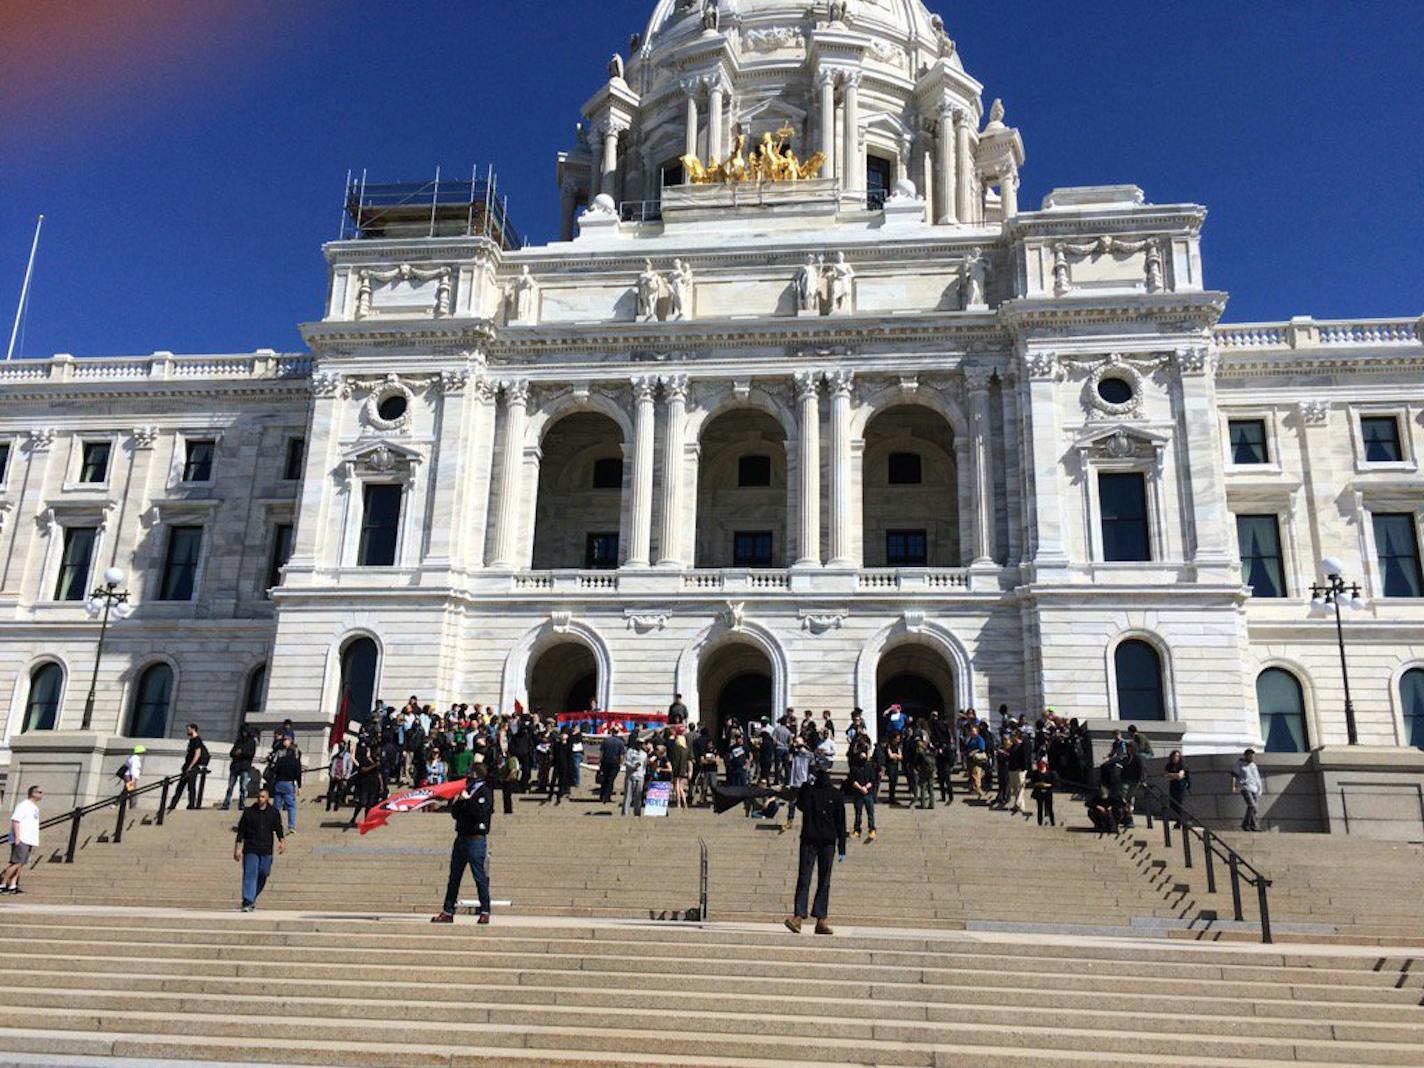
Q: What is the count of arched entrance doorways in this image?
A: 3